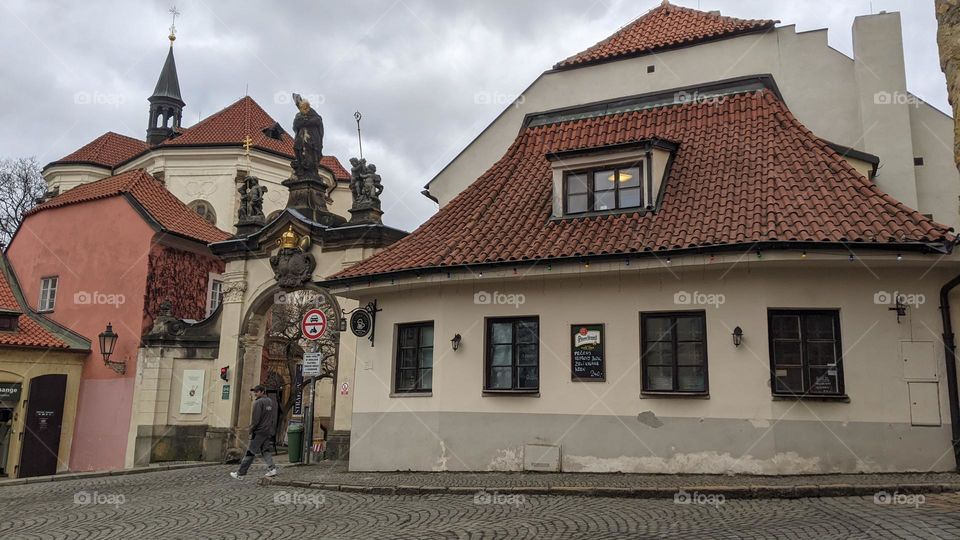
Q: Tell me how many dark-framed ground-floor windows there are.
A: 4